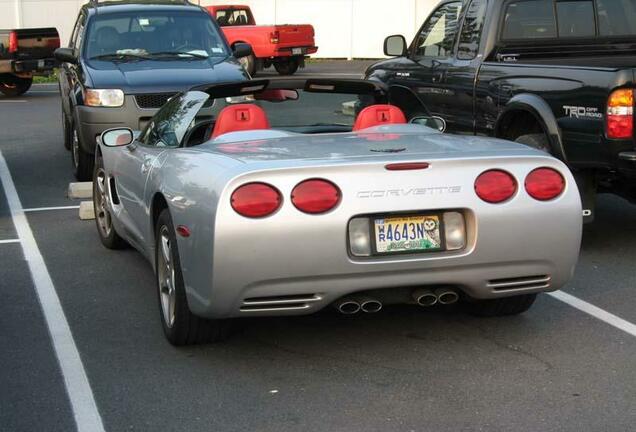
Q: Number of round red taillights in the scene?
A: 4